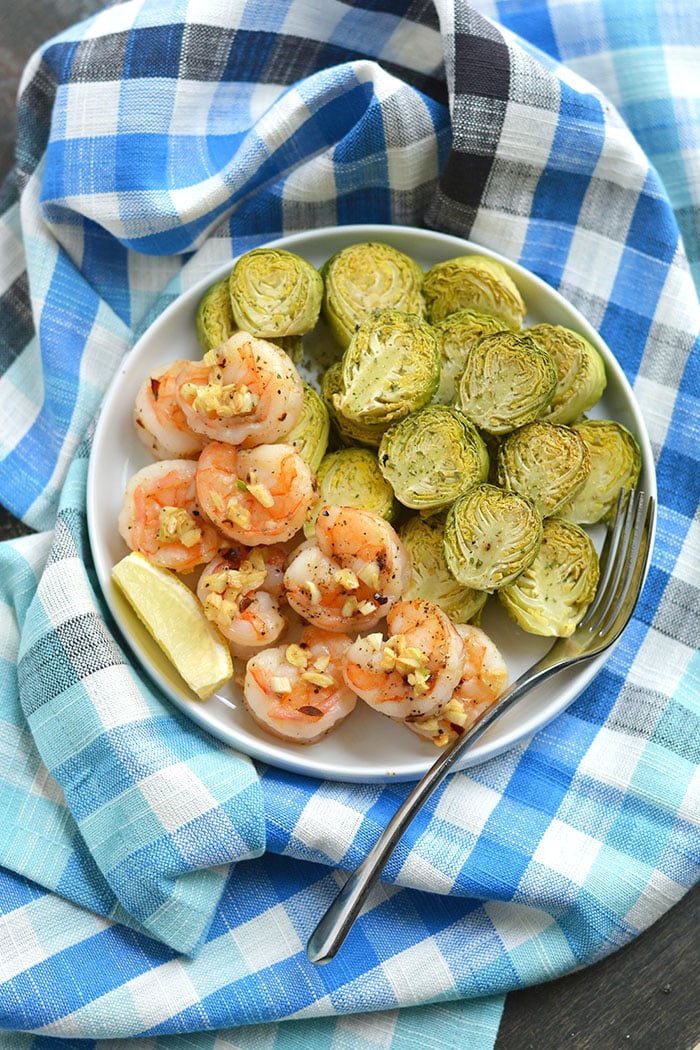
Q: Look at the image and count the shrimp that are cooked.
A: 9